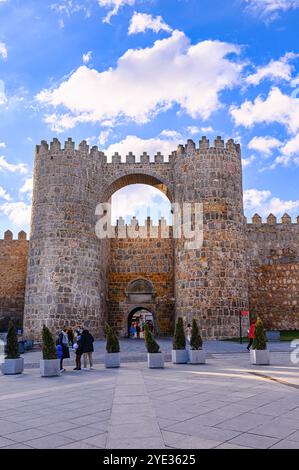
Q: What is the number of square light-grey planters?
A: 7